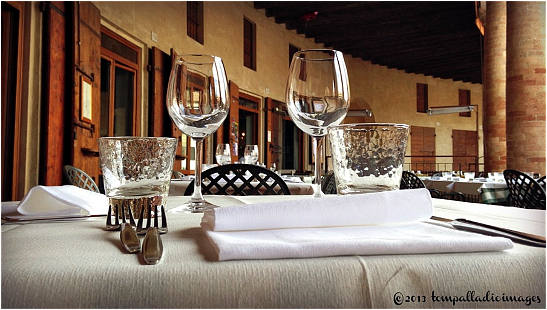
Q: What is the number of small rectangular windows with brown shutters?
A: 5